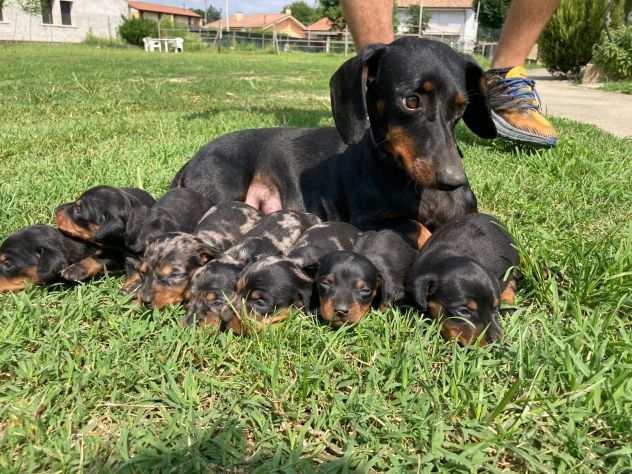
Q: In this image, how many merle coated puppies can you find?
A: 3